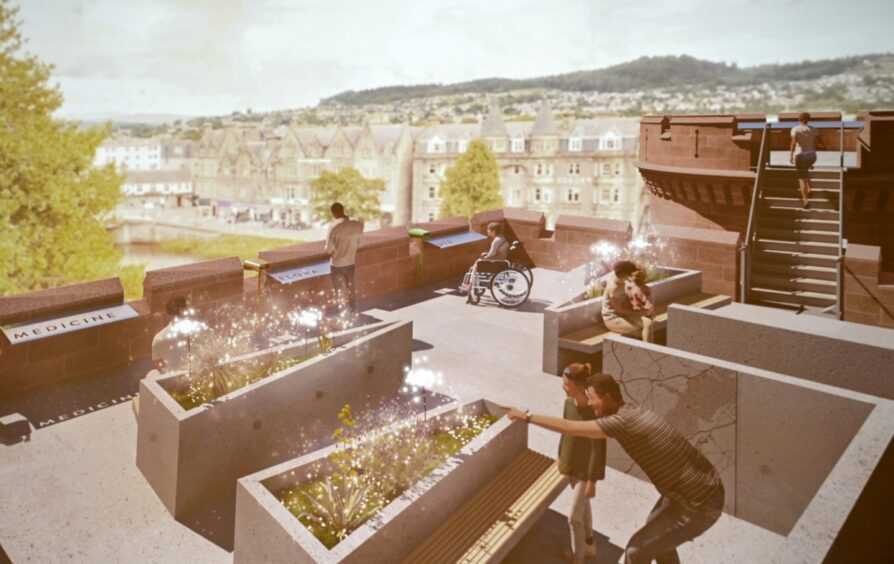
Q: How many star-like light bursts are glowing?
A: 5